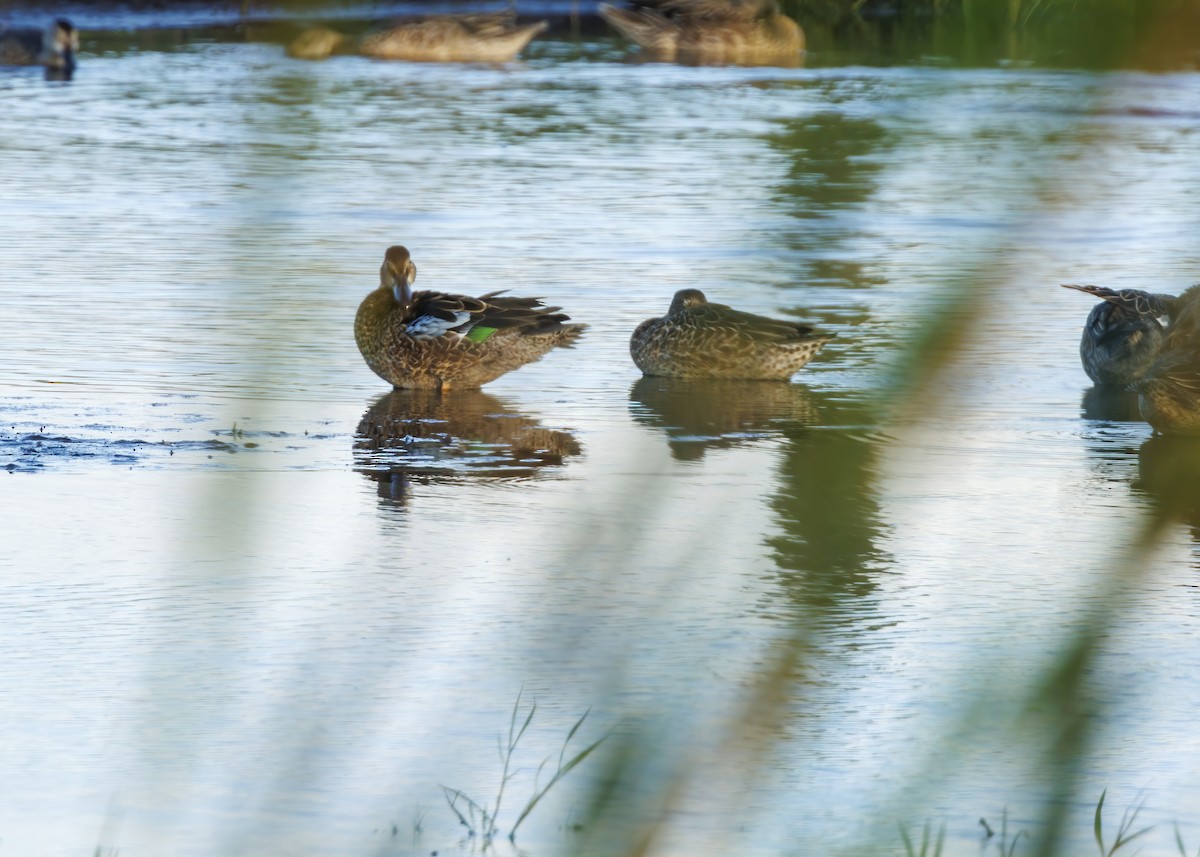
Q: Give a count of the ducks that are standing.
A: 1